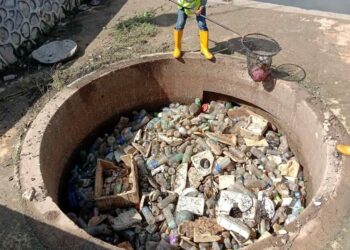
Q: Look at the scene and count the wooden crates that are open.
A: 1